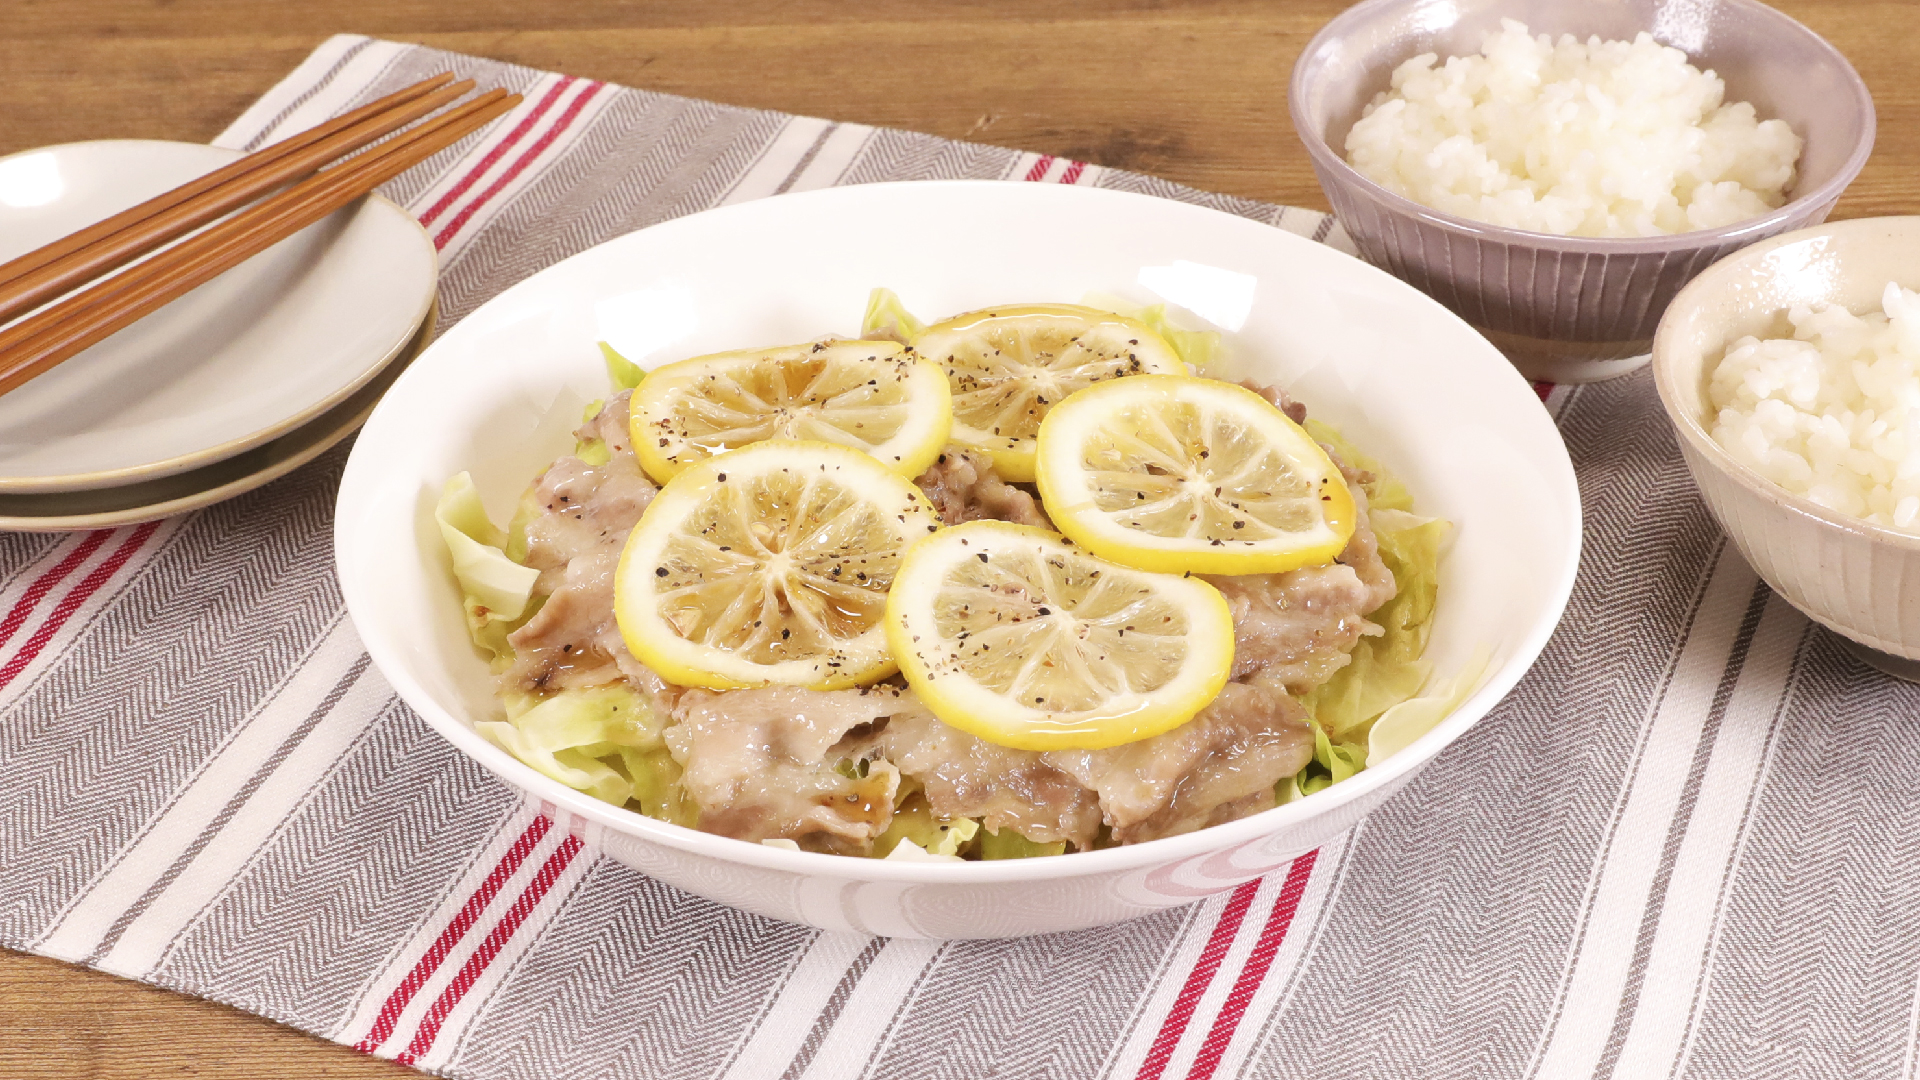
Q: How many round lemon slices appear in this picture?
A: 5